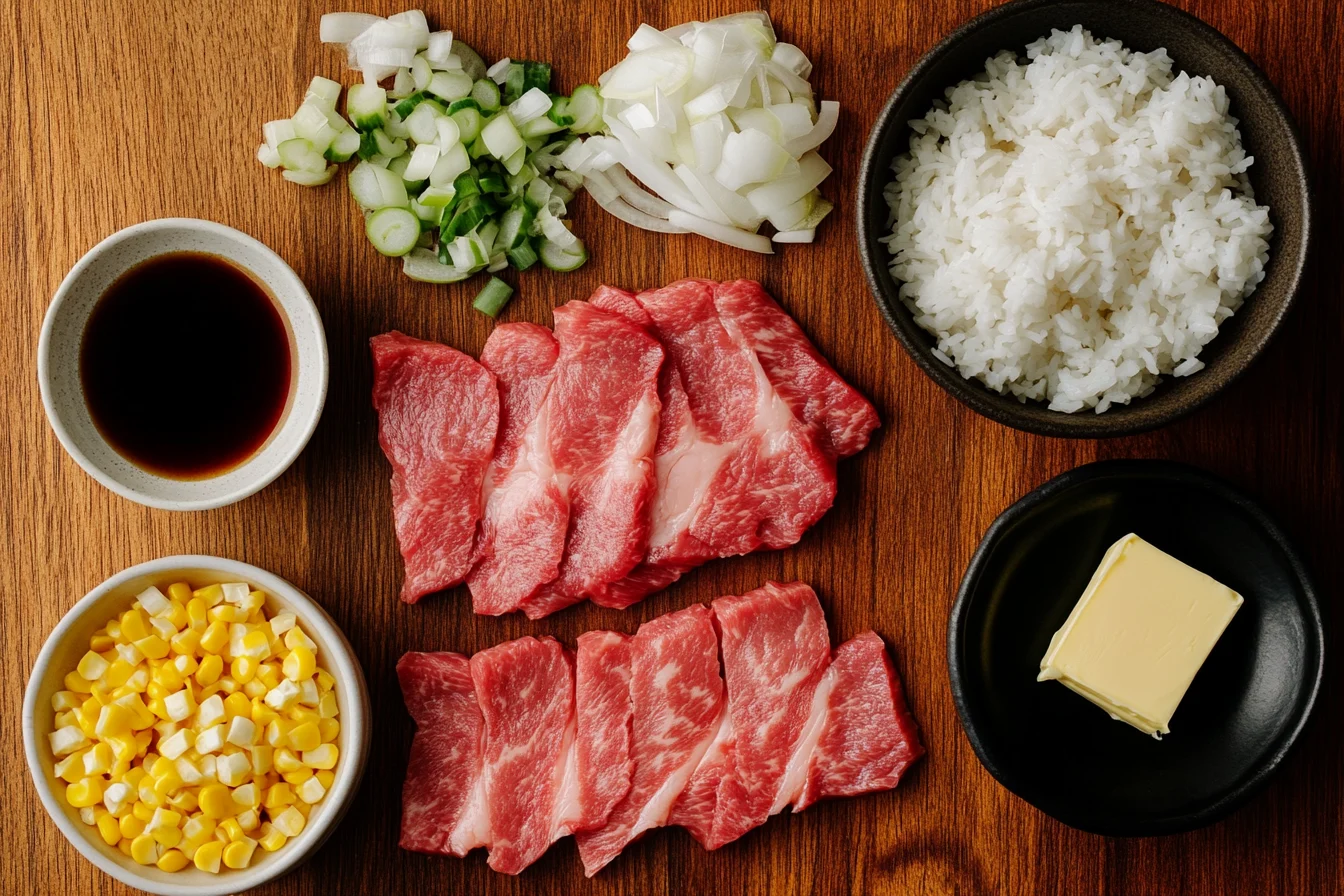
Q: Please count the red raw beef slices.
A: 11